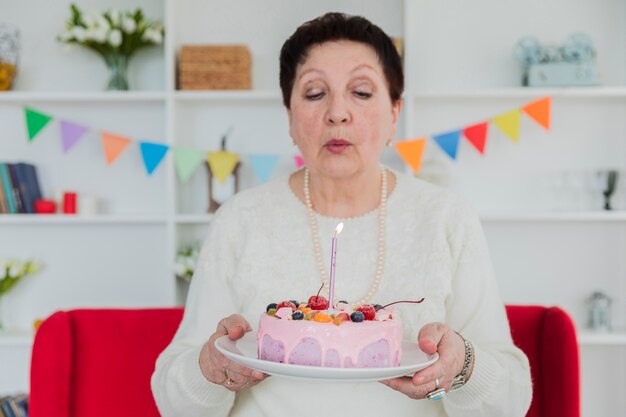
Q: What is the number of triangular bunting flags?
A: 13